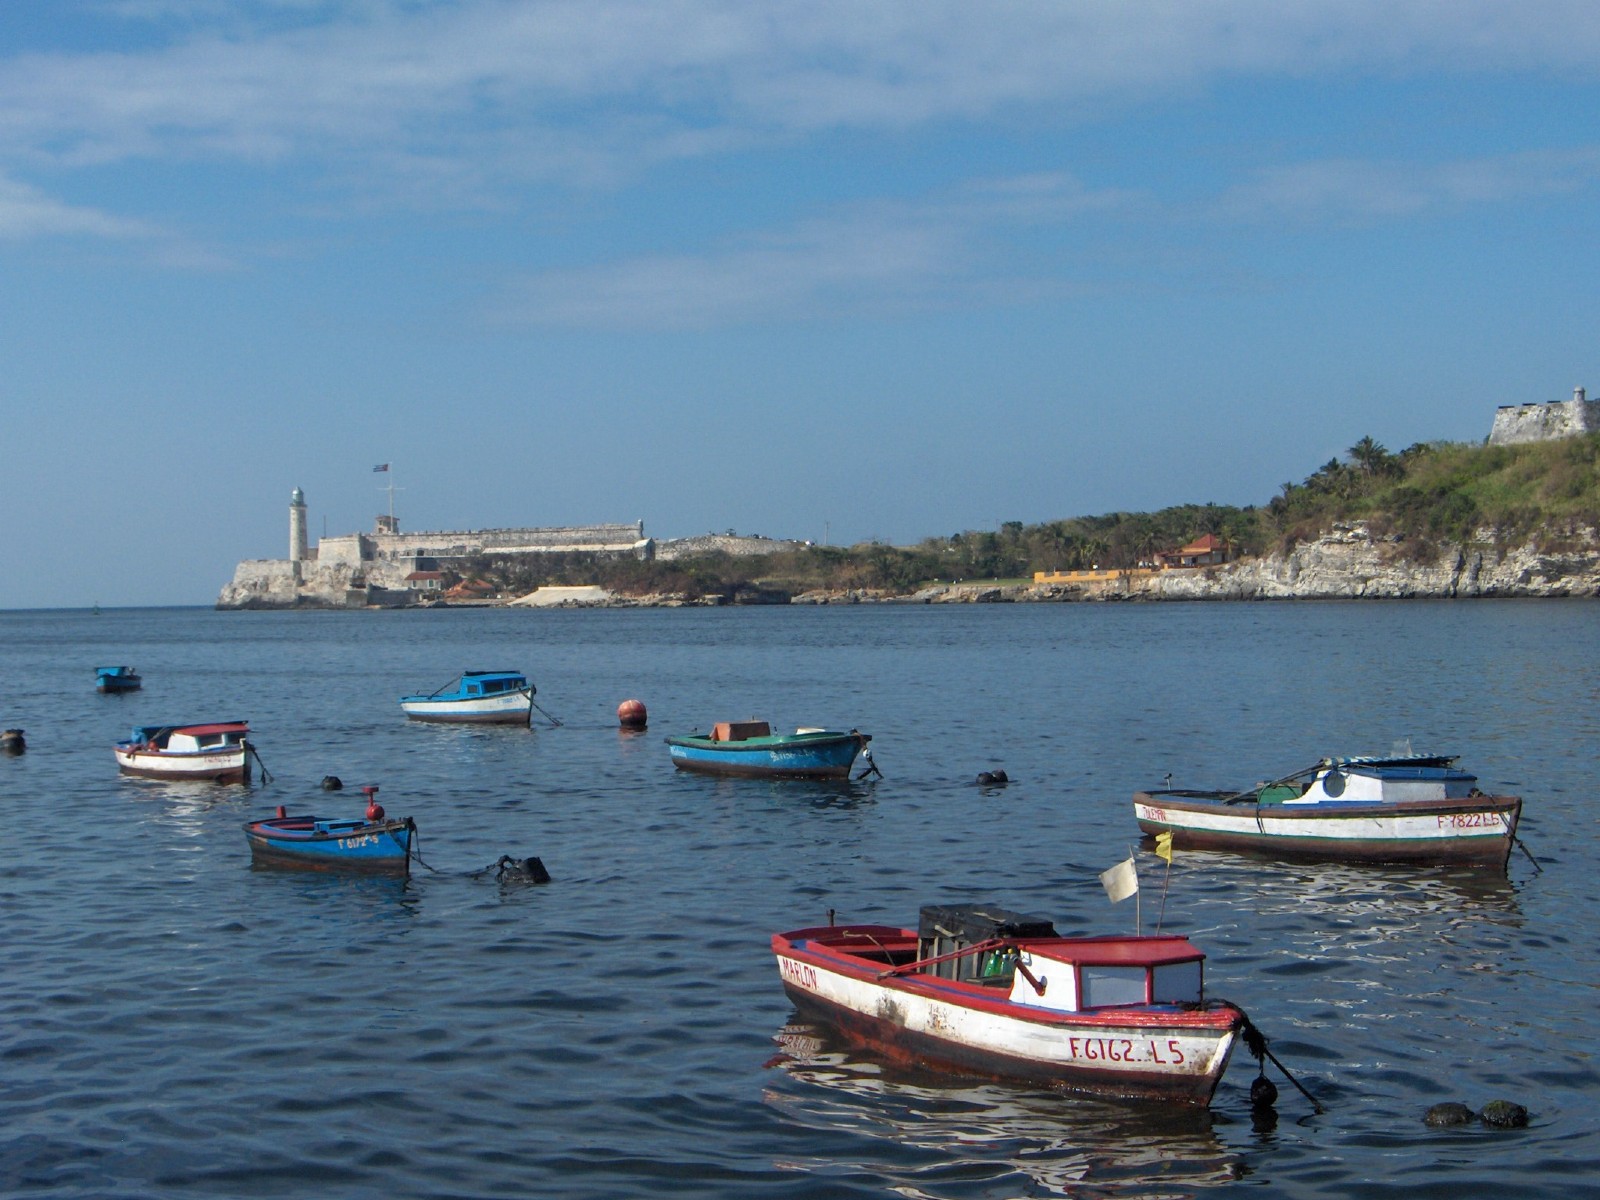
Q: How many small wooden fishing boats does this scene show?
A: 7